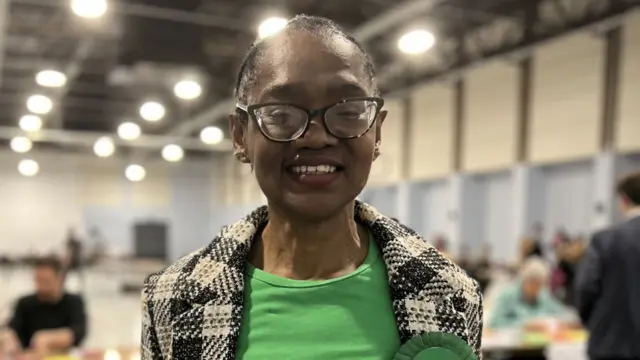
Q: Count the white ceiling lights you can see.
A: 15